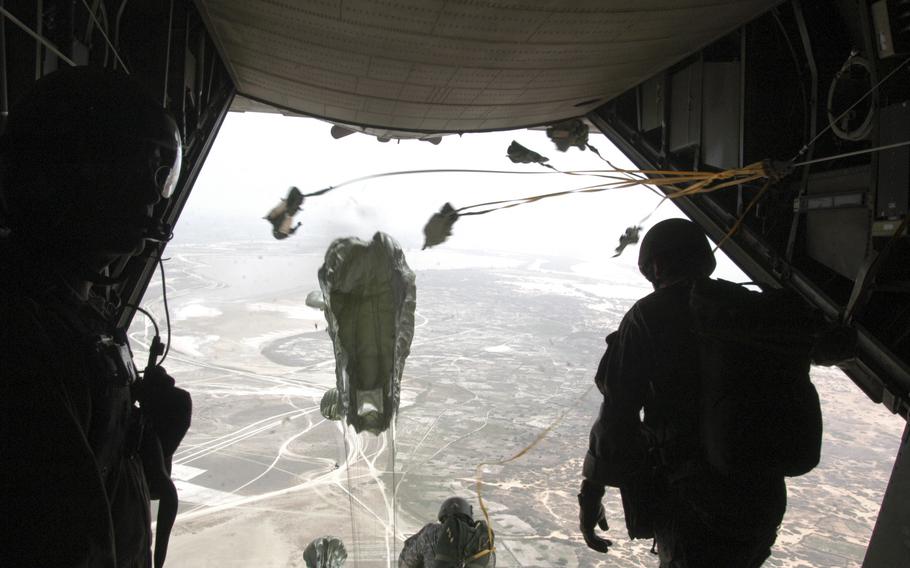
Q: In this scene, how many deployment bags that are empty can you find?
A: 5